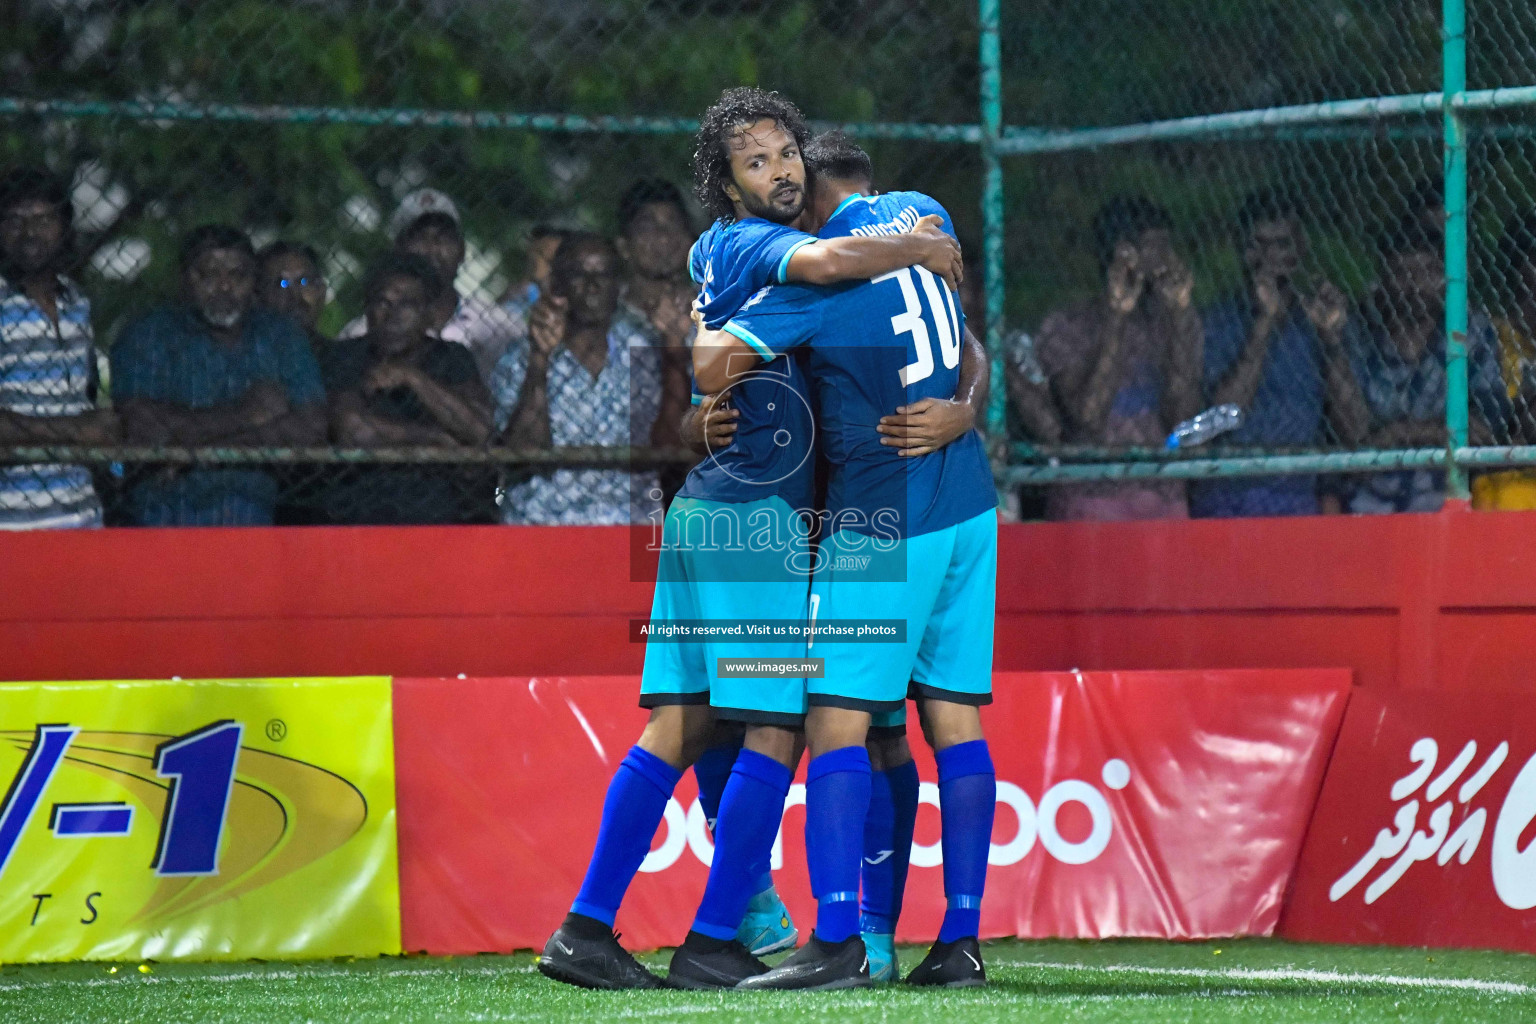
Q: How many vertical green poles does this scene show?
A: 2